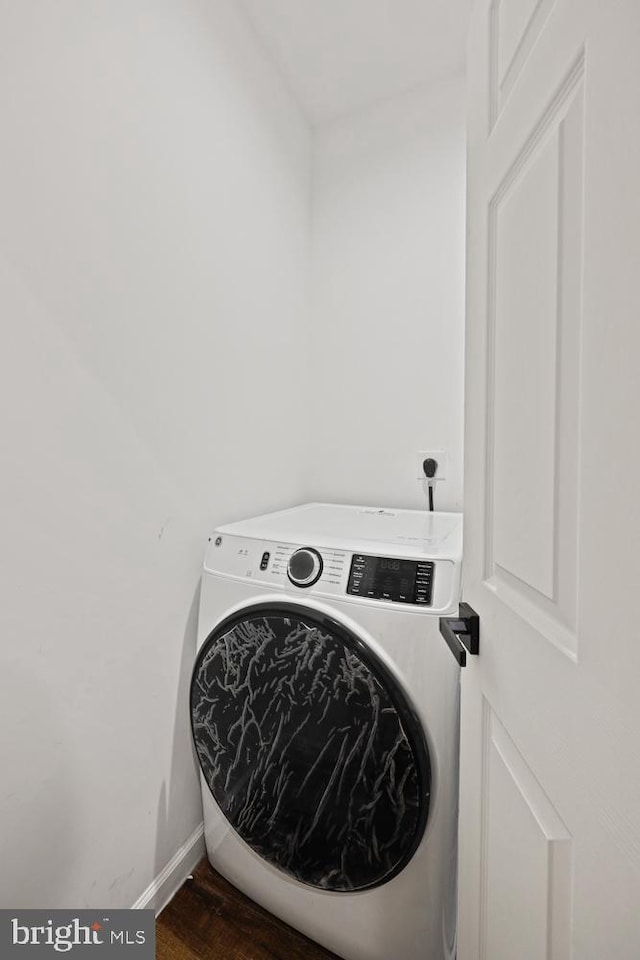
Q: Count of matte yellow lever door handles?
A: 0